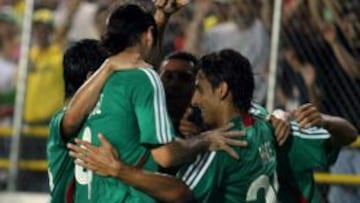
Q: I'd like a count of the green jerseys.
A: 4